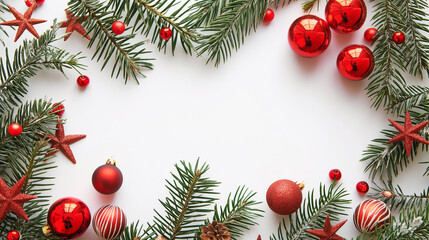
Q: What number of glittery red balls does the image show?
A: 1